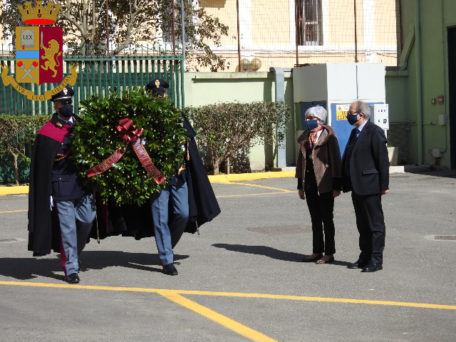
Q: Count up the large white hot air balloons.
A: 0